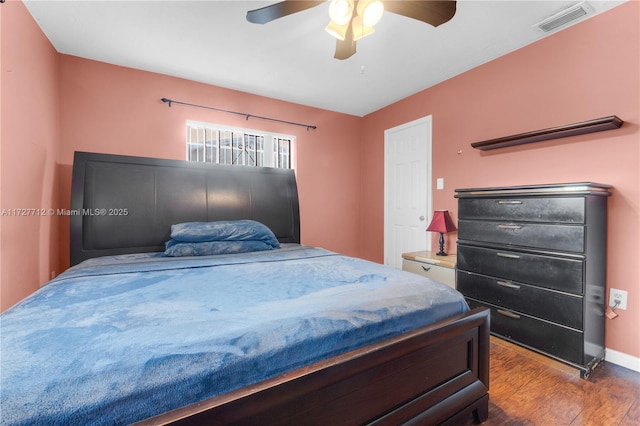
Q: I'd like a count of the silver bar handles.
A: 5